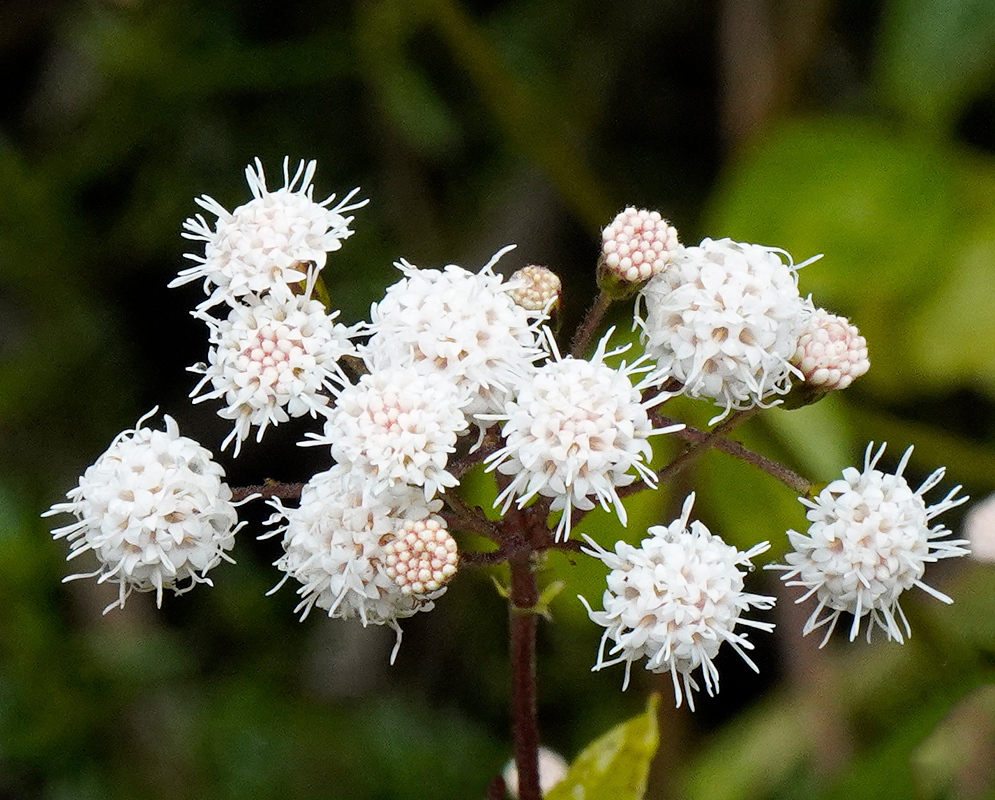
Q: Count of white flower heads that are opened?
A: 10